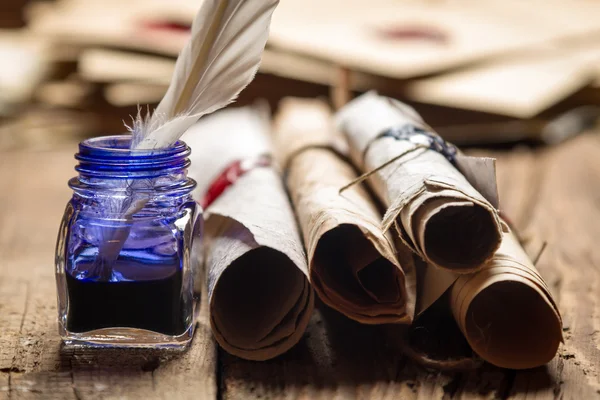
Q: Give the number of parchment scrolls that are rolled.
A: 4